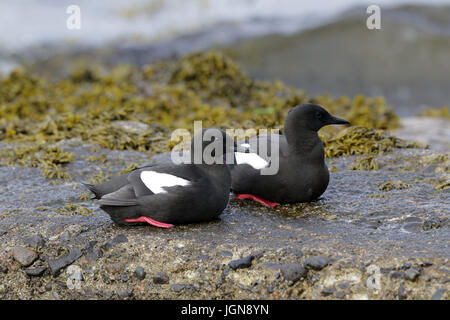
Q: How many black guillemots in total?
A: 2